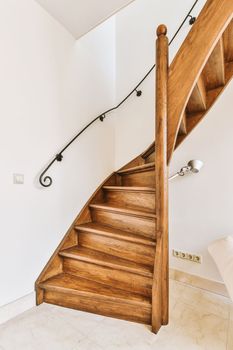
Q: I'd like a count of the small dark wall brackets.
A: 4